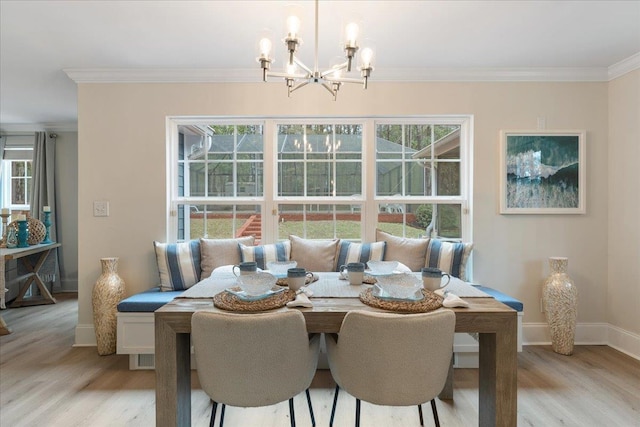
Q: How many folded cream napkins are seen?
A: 2